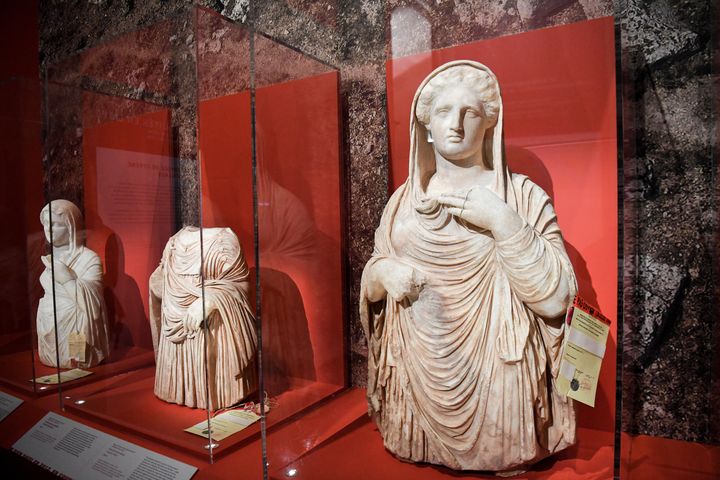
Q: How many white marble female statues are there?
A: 3